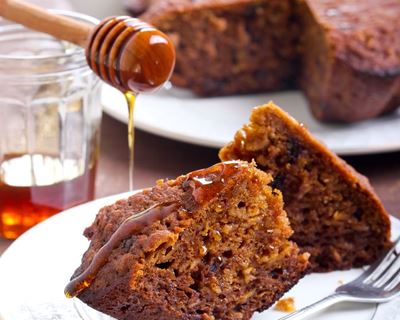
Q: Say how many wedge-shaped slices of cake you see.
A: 2